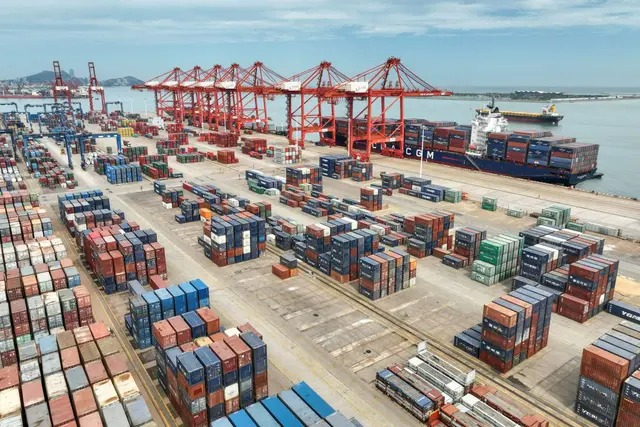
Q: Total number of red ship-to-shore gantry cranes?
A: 9